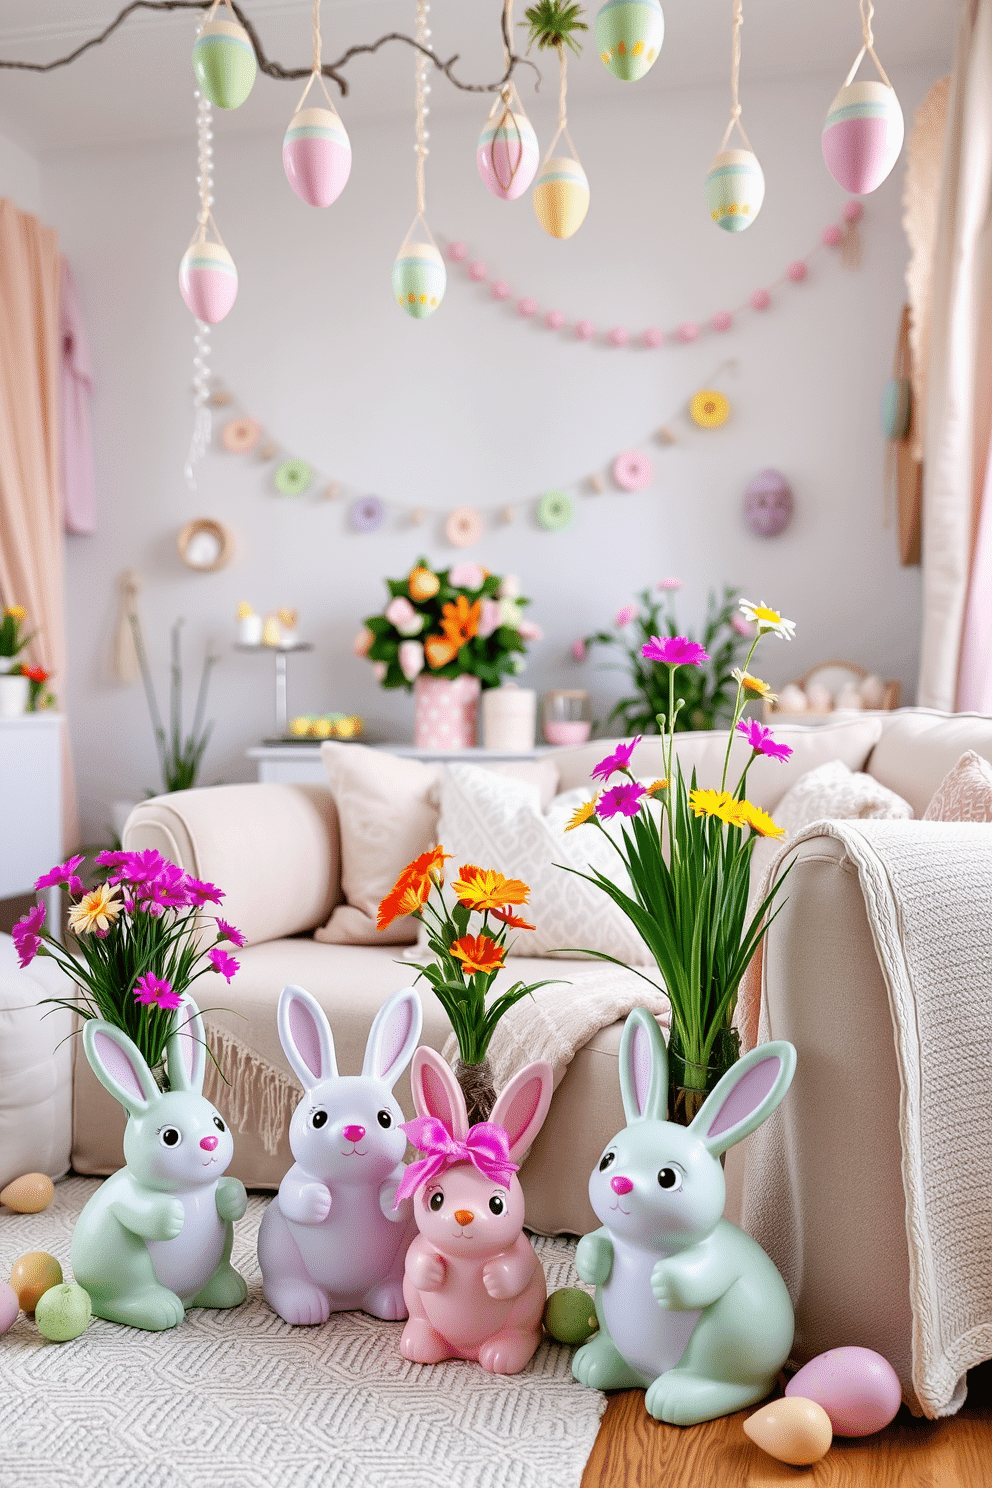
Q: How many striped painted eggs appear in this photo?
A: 9